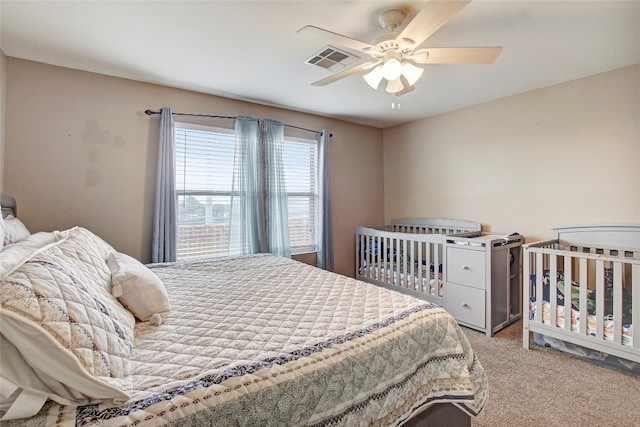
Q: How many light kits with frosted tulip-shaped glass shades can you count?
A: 1